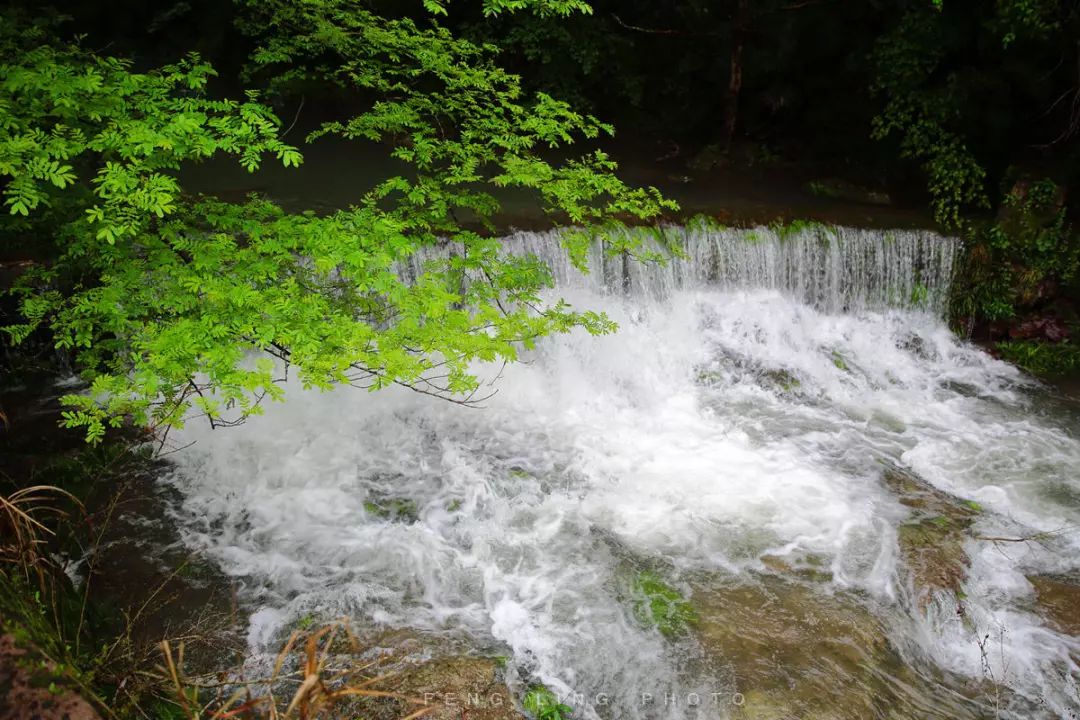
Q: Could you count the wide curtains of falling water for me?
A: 1